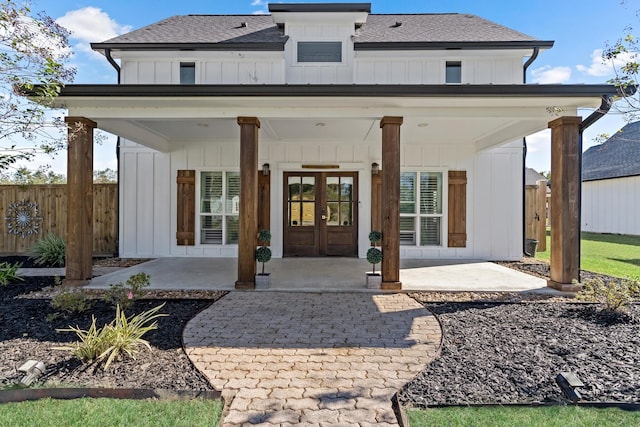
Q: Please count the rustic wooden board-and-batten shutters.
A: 4